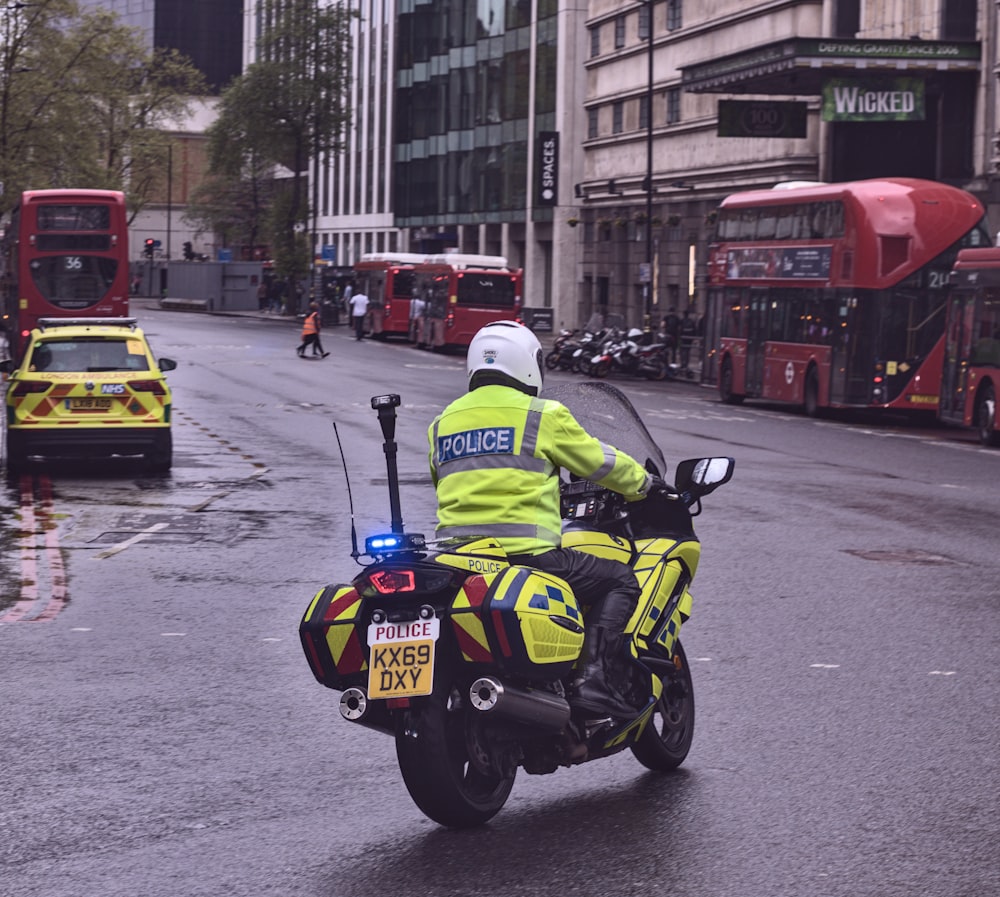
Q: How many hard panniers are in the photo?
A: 2